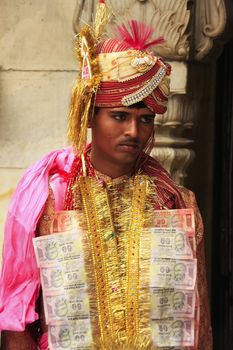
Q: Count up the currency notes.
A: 10